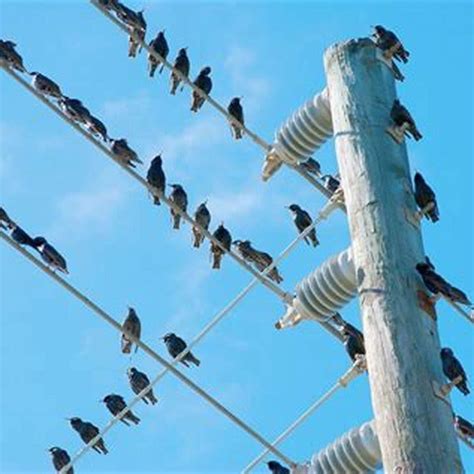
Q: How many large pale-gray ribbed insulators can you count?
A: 3